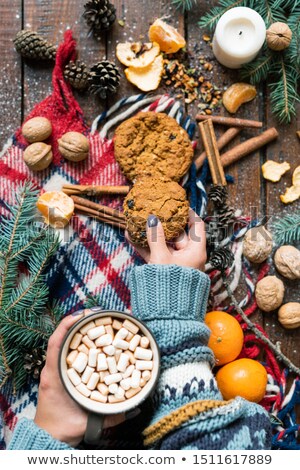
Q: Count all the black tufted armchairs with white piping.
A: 0